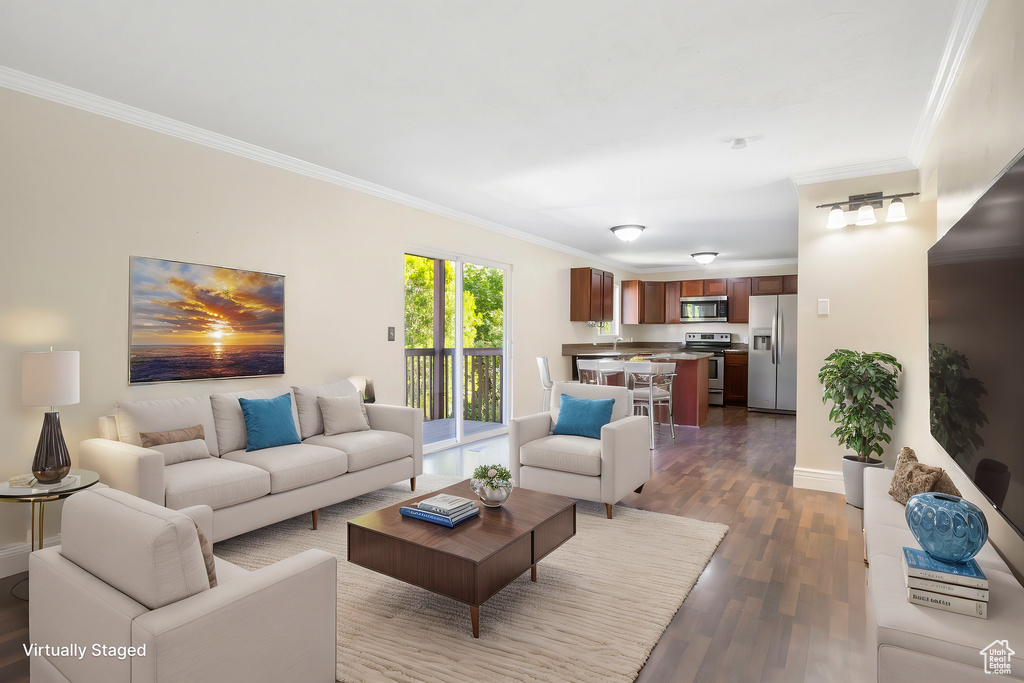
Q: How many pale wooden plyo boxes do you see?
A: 0